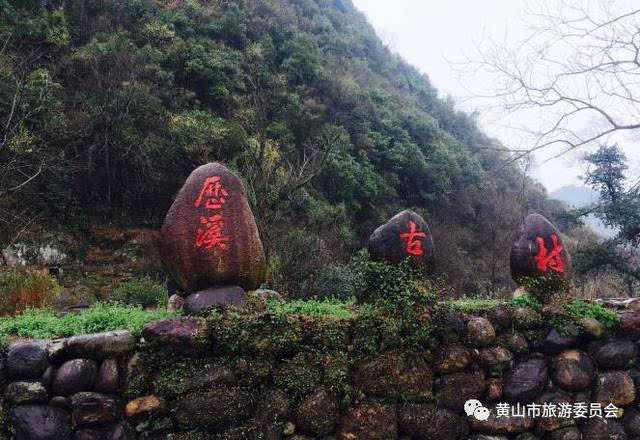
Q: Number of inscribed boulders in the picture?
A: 3